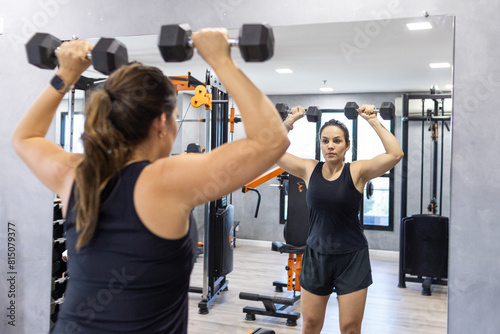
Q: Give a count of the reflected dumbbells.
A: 2